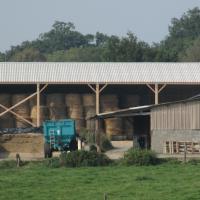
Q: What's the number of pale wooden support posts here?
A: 3